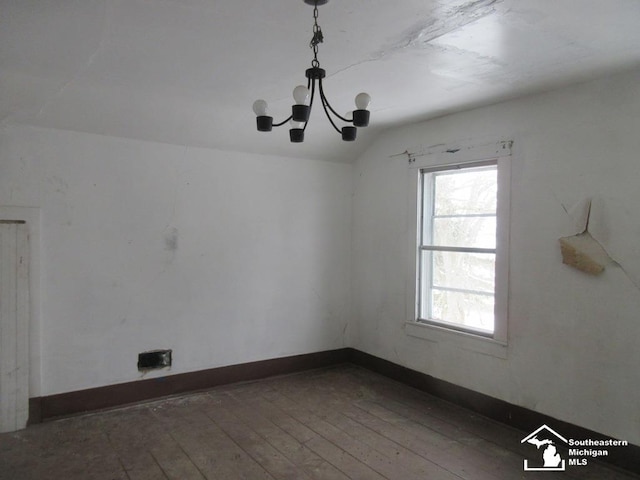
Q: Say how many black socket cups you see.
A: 5